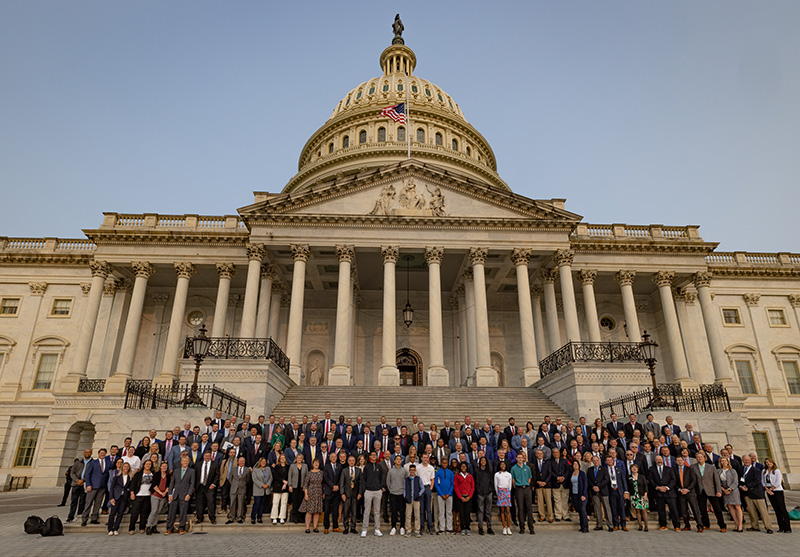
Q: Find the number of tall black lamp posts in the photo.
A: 2